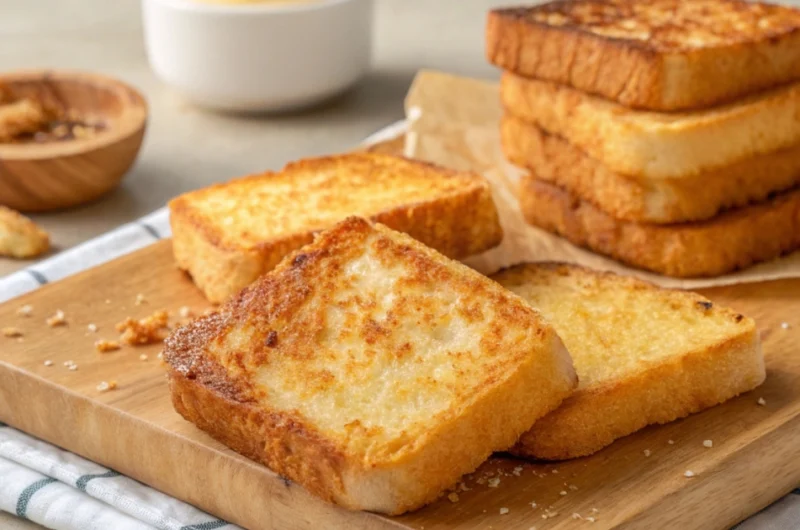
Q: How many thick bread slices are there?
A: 7